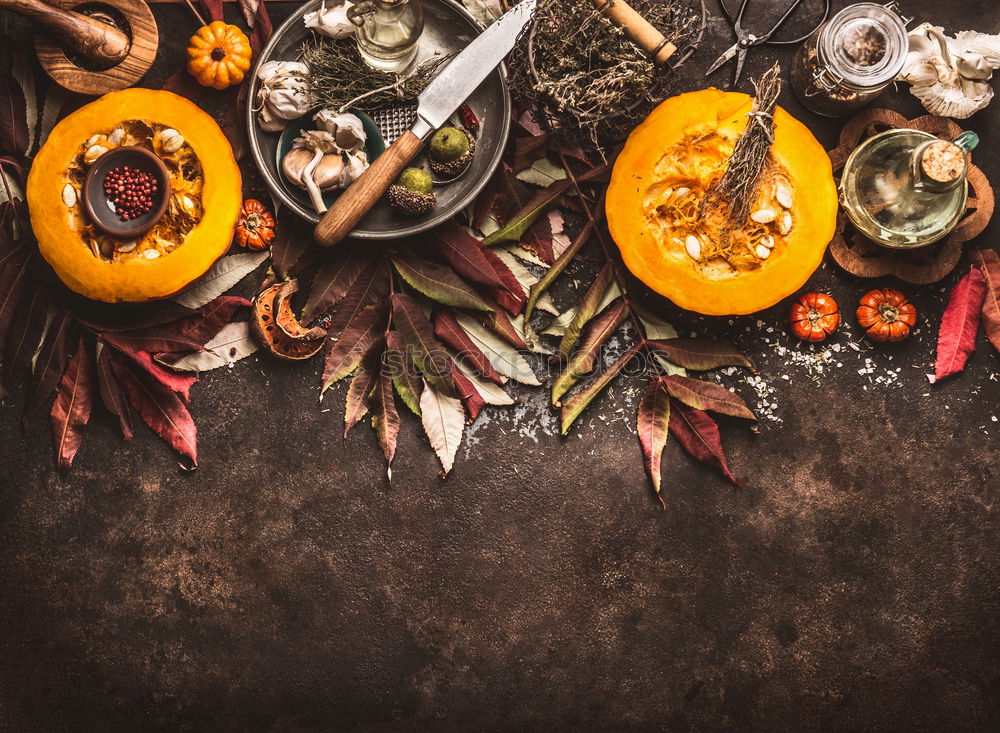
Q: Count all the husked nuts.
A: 2